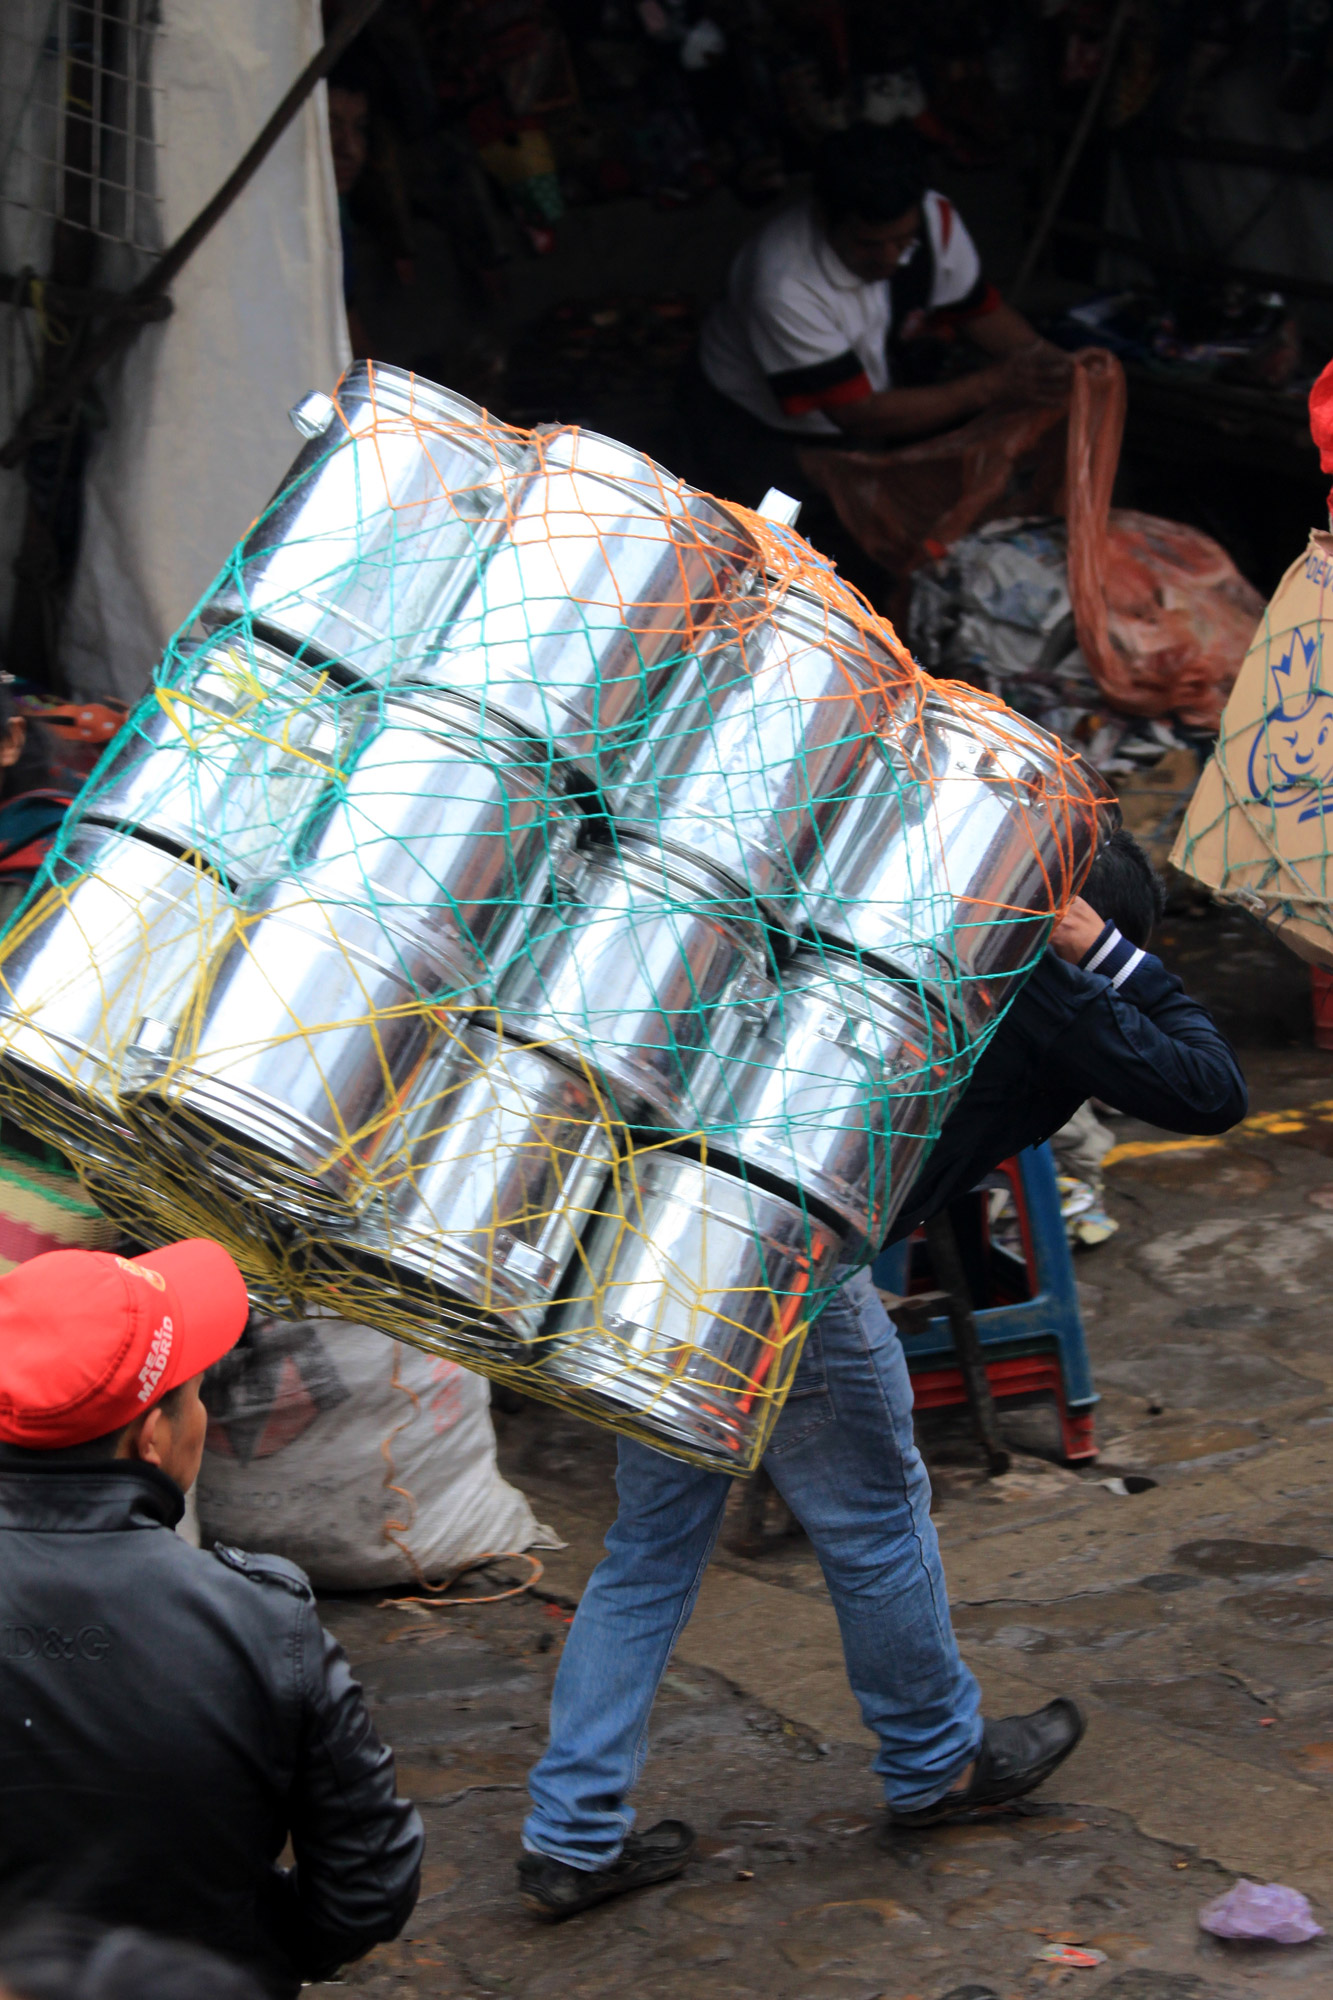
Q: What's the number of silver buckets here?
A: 12